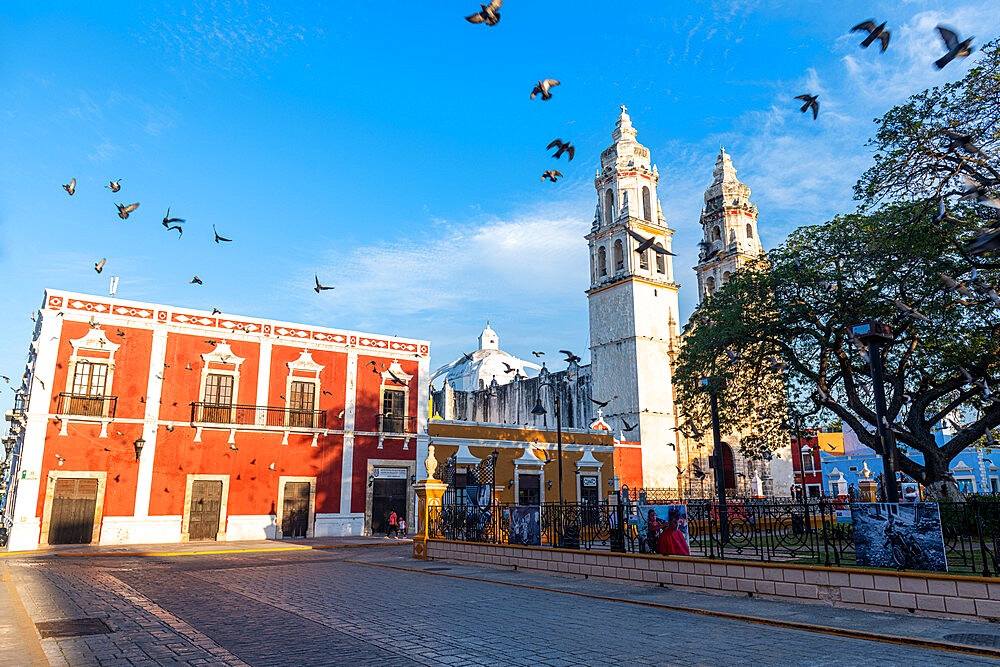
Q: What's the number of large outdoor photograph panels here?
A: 3